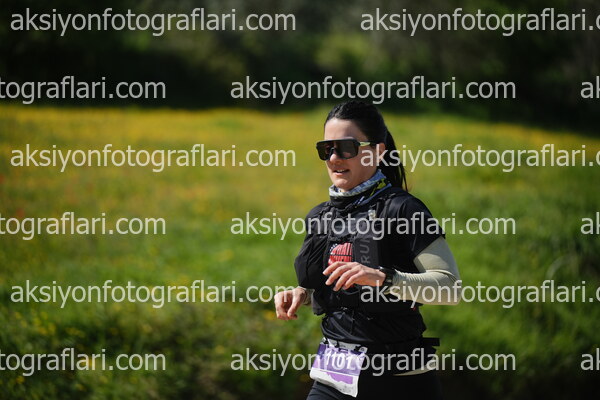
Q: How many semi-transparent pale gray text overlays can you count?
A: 15